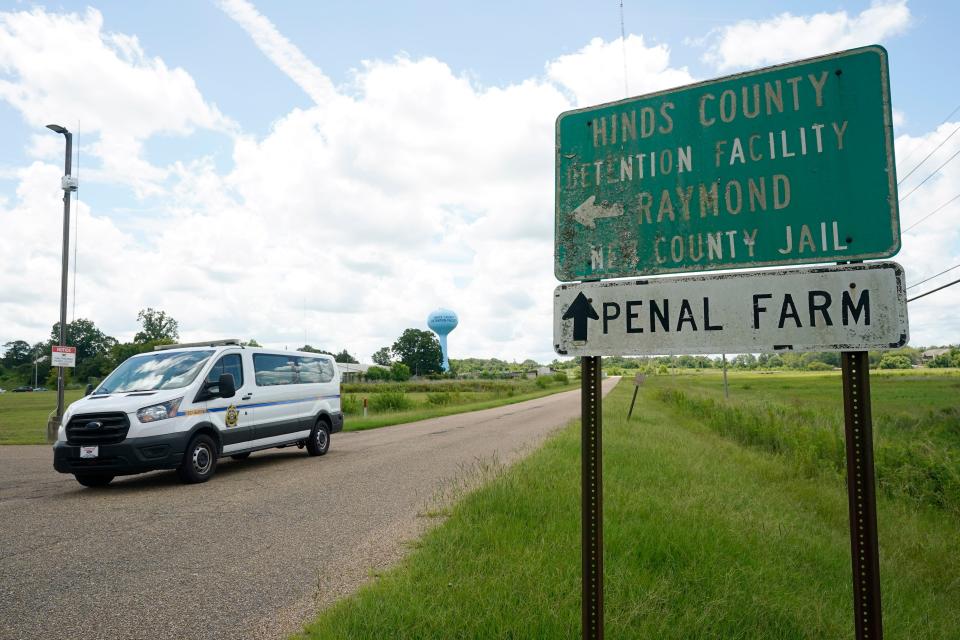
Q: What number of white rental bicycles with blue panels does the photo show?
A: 0